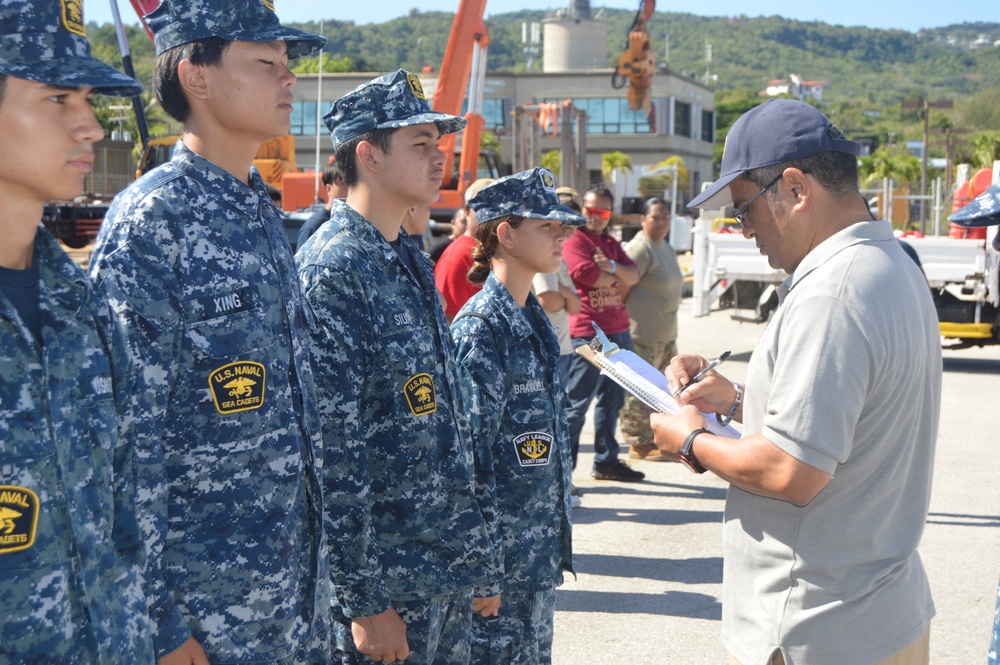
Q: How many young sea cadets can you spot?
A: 4